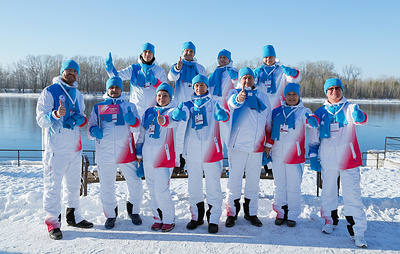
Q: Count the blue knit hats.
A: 11